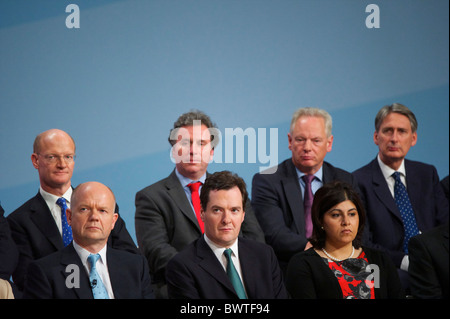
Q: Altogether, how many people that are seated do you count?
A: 7